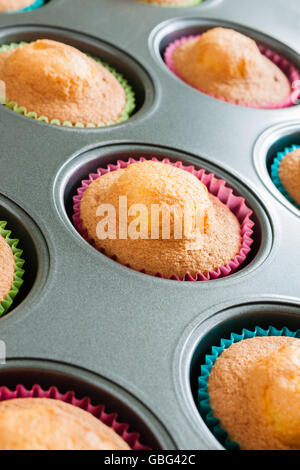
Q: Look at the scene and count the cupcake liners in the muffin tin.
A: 9